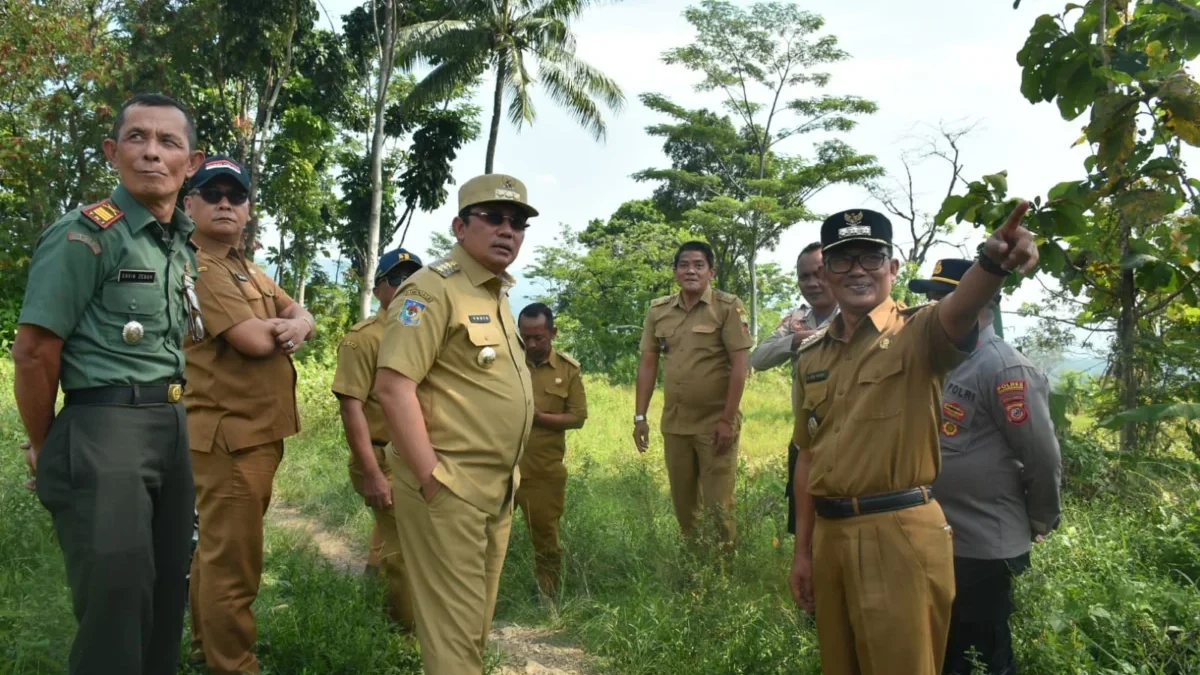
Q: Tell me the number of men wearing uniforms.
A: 9